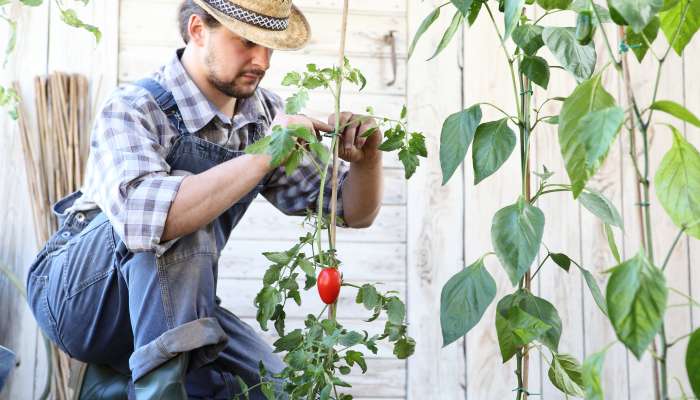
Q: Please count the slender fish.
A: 0